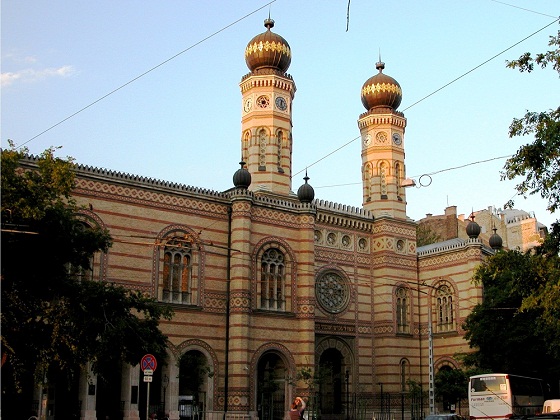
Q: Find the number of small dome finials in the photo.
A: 4